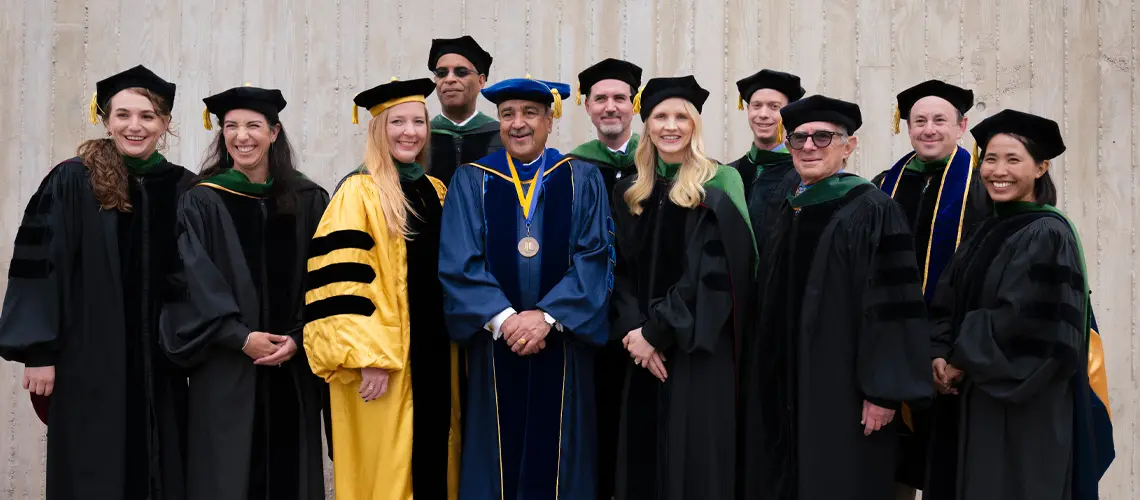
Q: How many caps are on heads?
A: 11